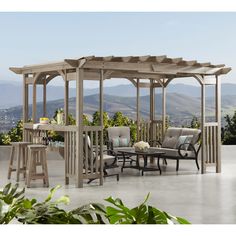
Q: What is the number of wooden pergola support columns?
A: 11